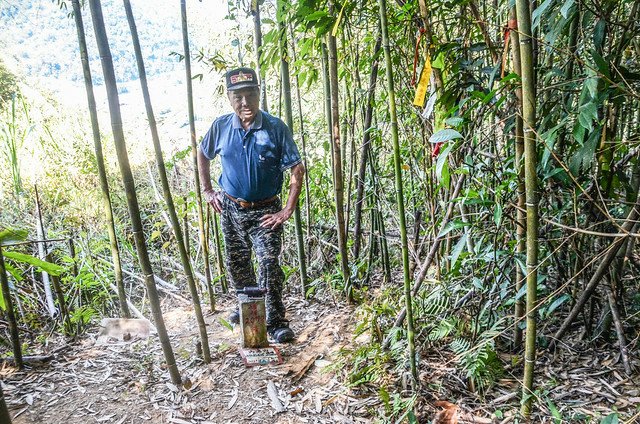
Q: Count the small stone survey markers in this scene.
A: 1